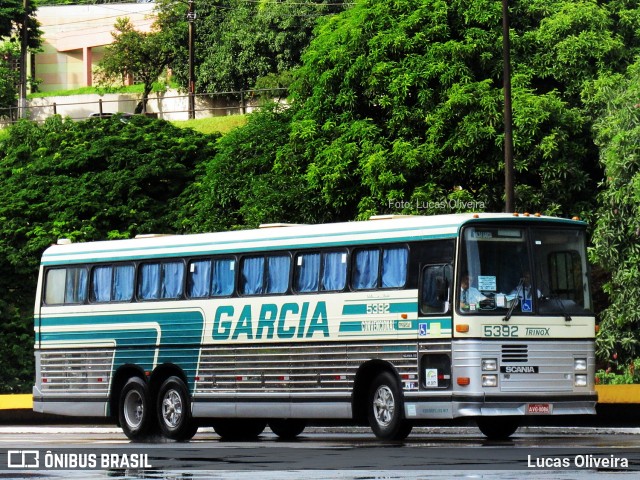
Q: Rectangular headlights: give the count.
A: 4